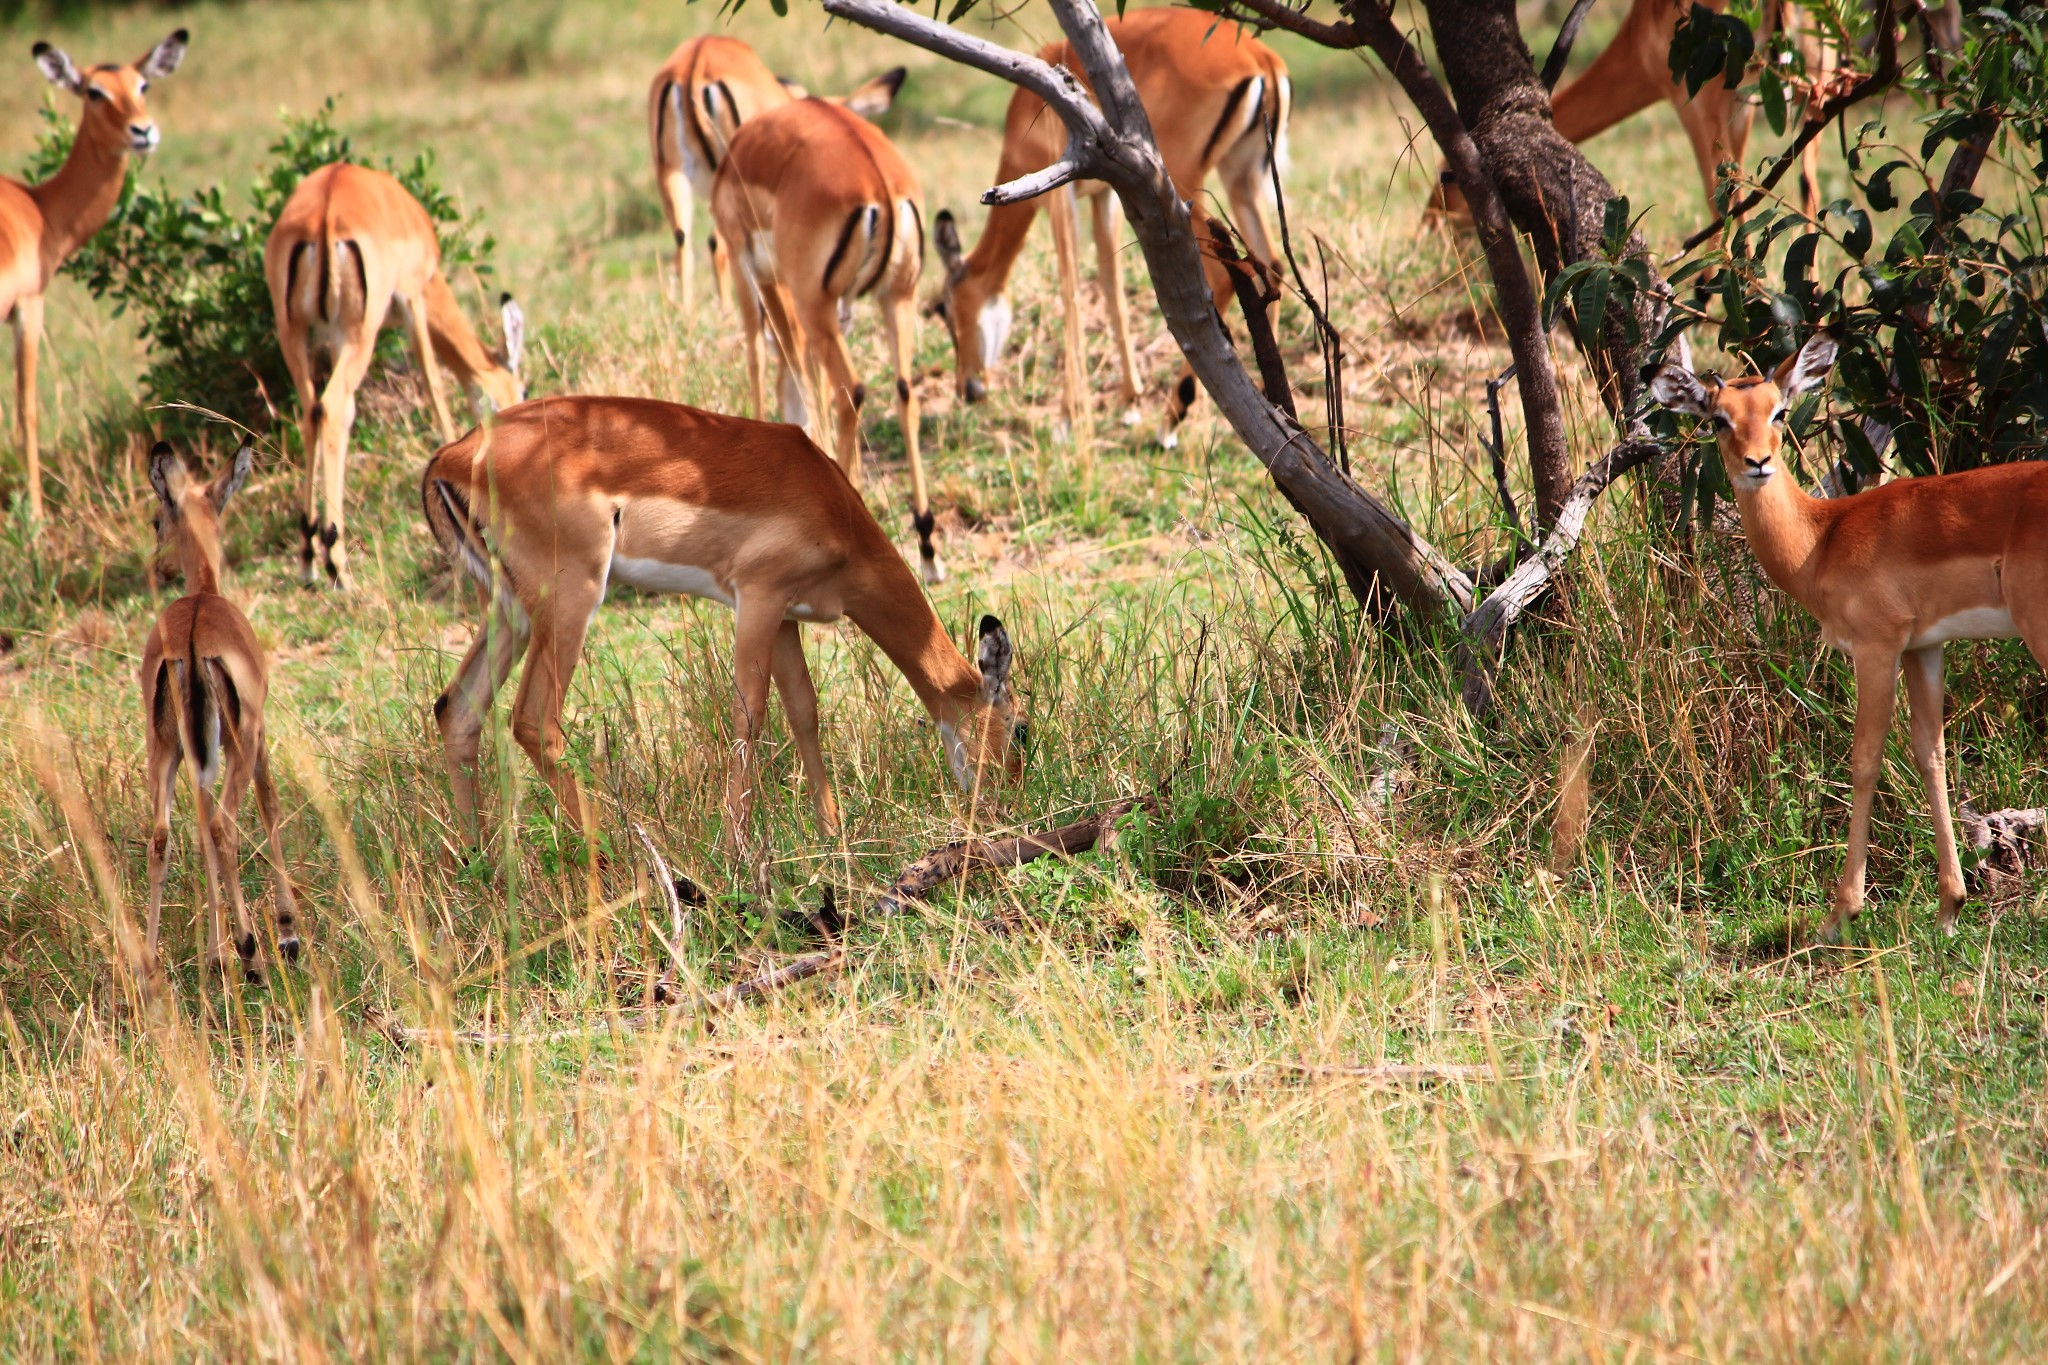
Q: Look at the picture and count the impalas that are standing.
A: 9